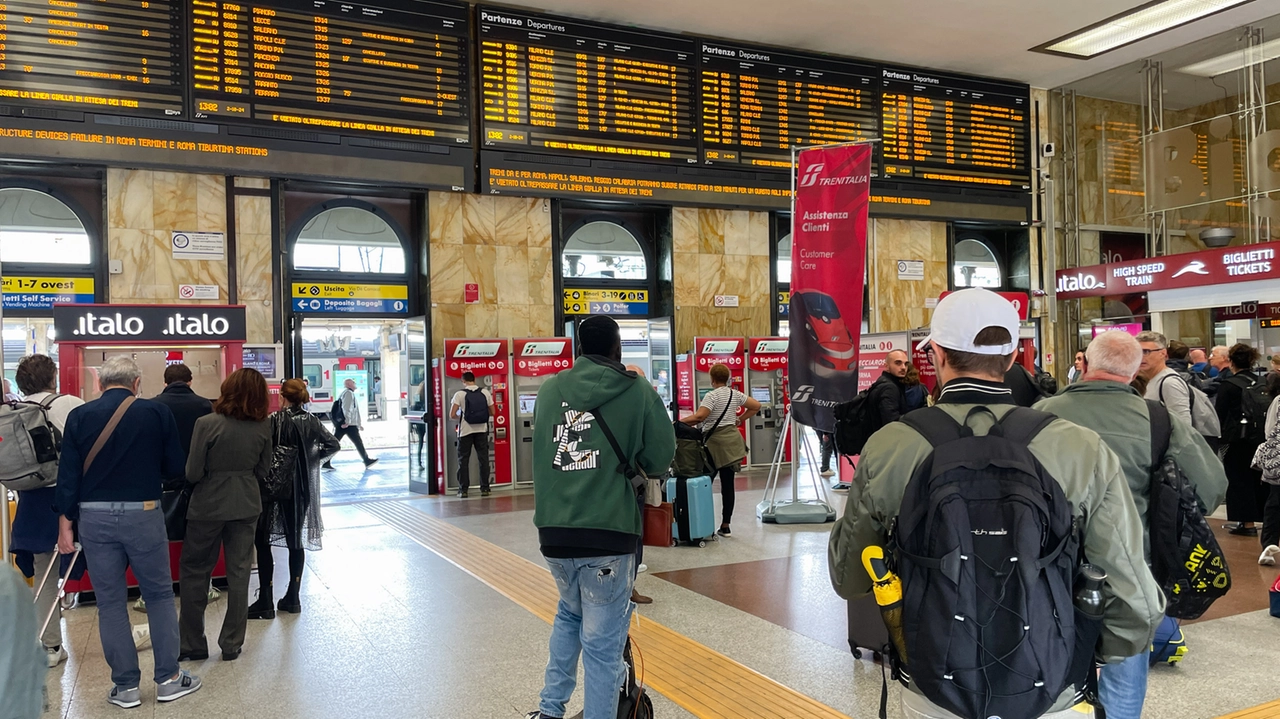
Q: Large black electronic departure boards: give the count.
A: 5